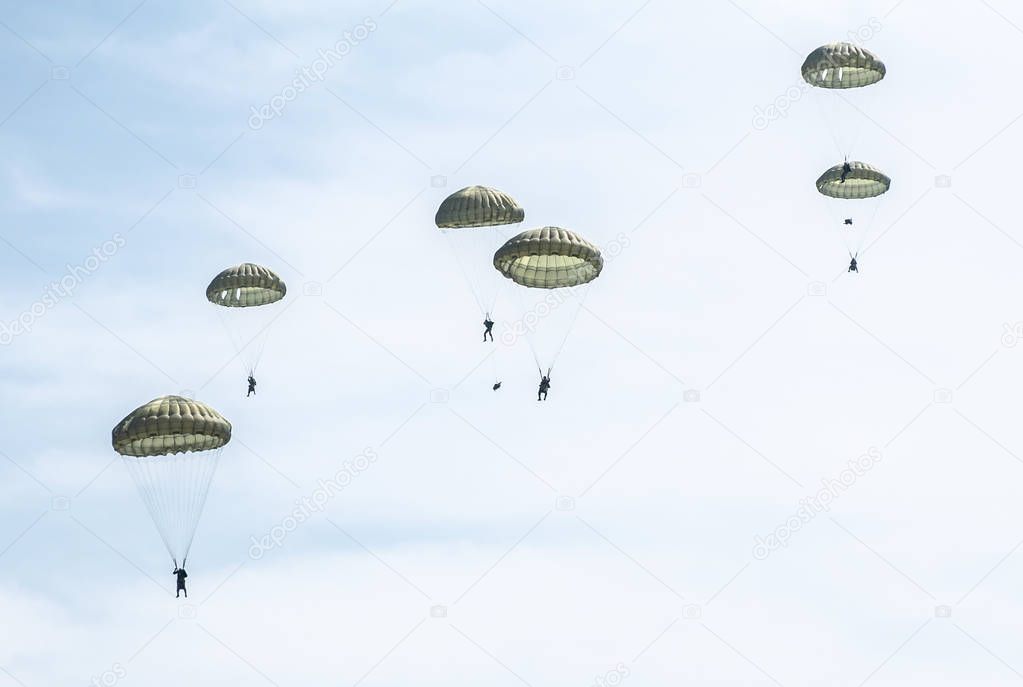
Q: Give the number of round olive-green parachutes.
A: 6